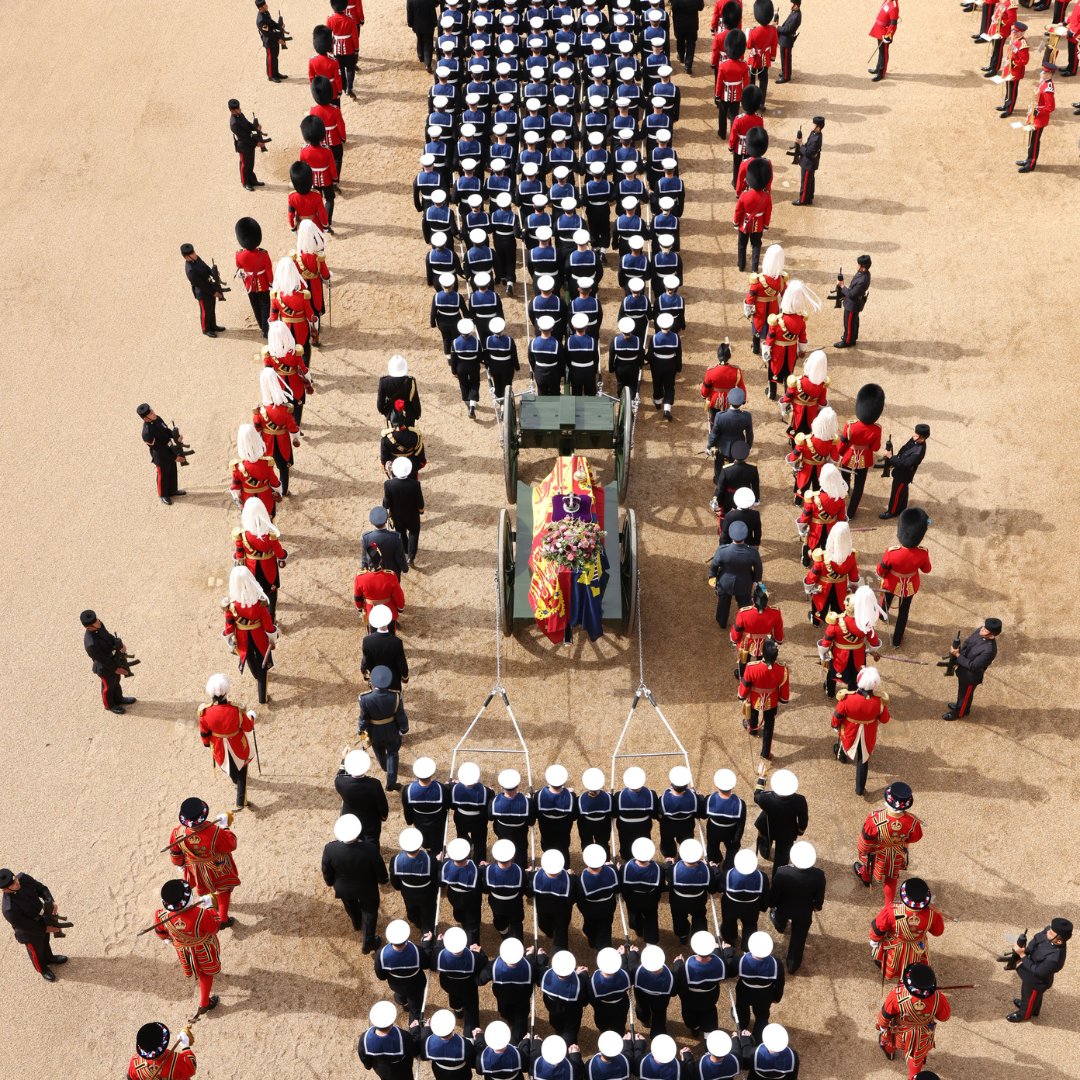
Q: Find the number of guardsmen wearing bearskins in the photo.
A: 14